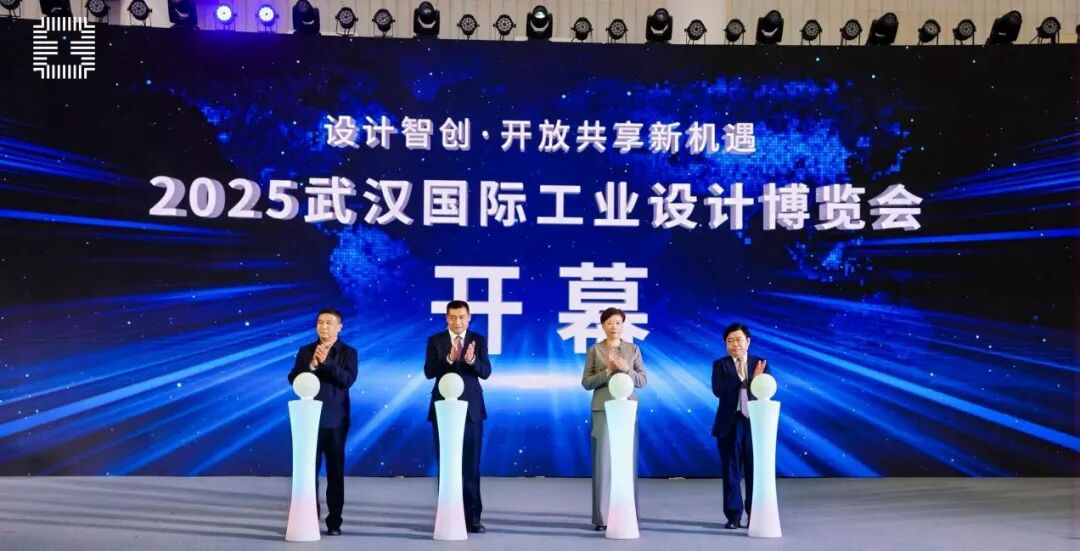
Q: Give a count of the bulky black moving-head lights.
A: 9